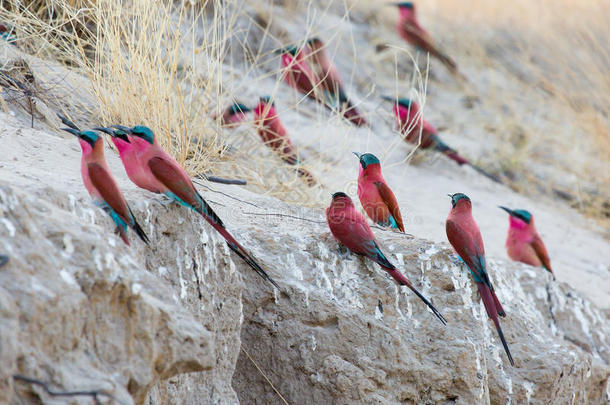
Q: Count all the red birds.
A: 13